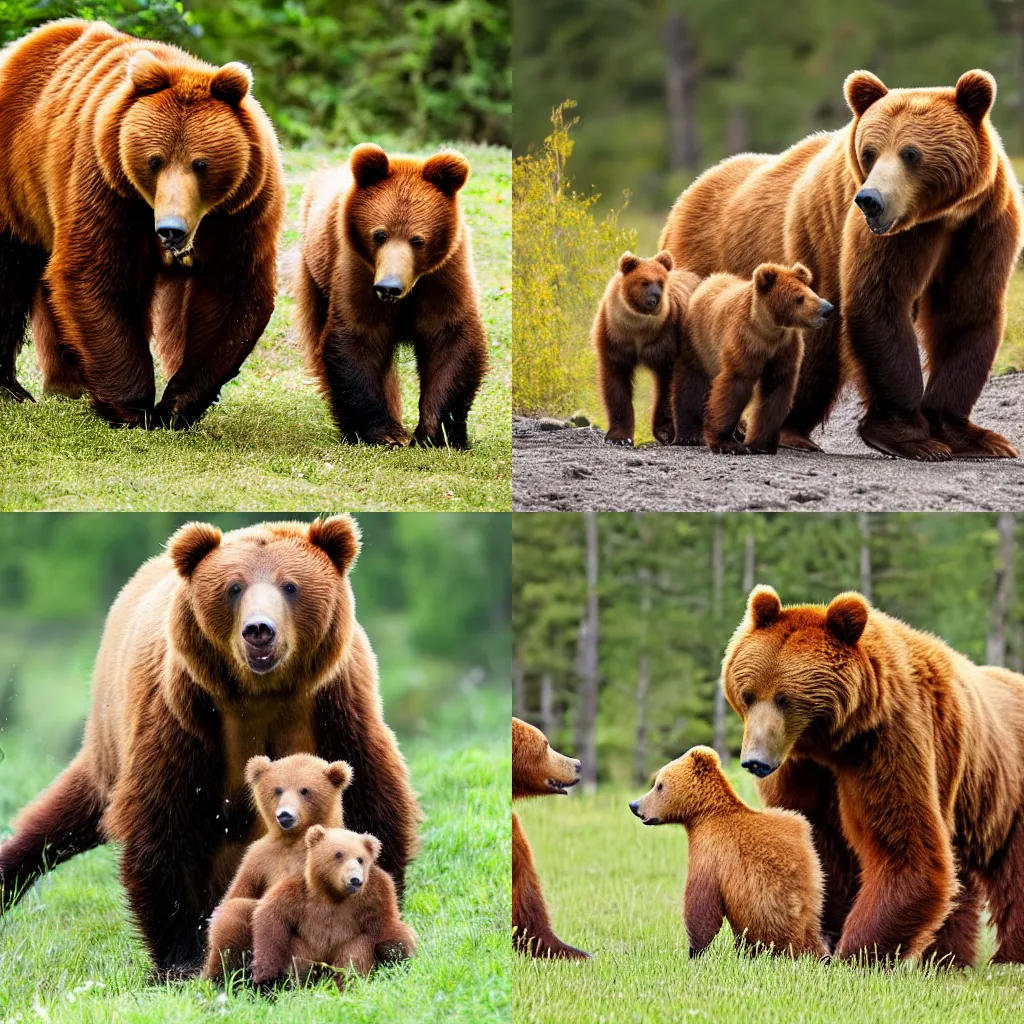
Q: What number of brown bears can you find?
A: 11